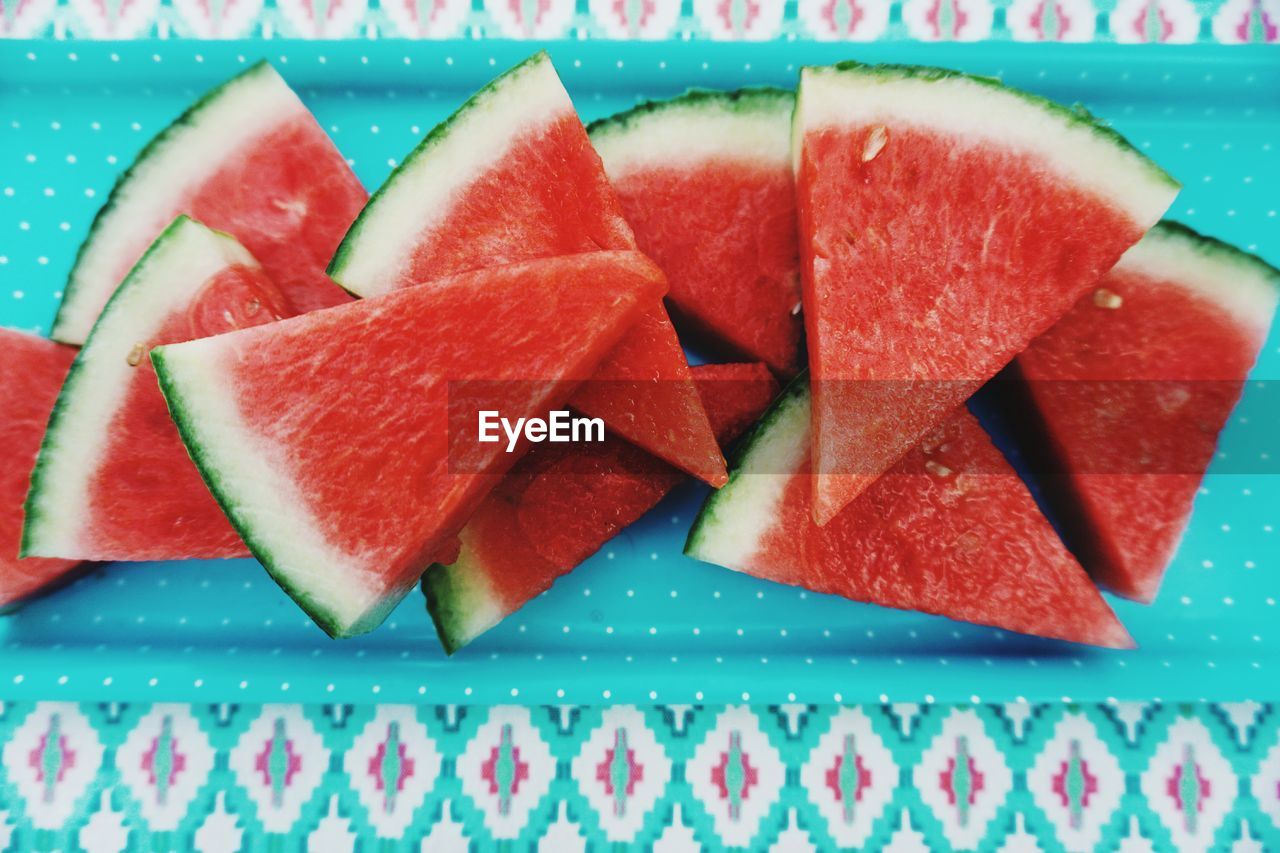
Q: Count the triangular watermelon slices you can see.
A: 10